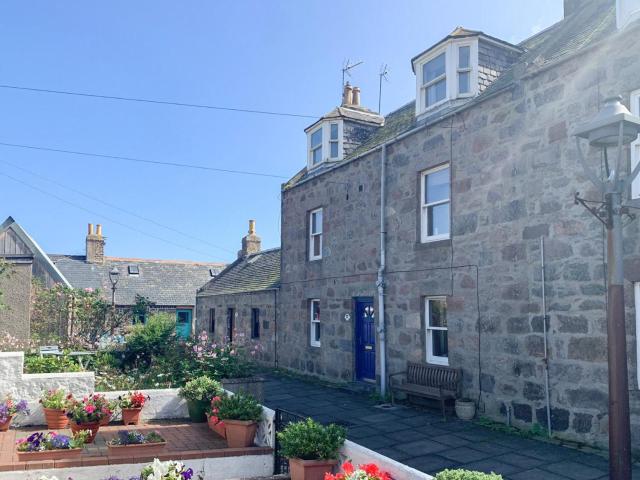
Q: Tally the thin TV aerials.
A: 2